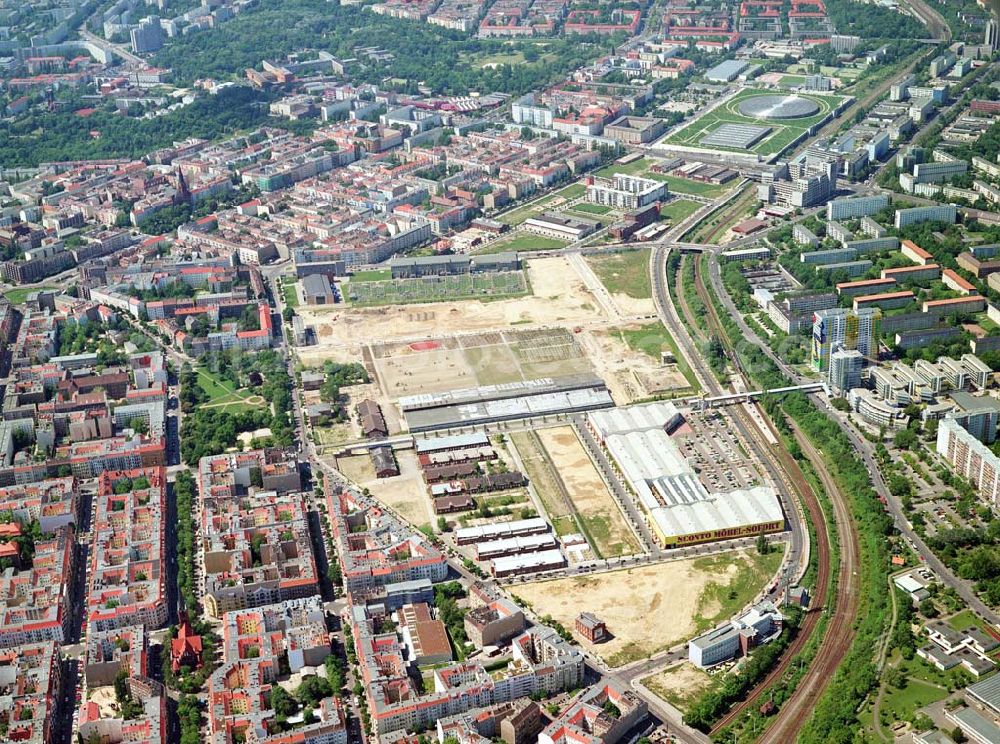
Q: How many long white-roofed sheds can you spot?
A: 3